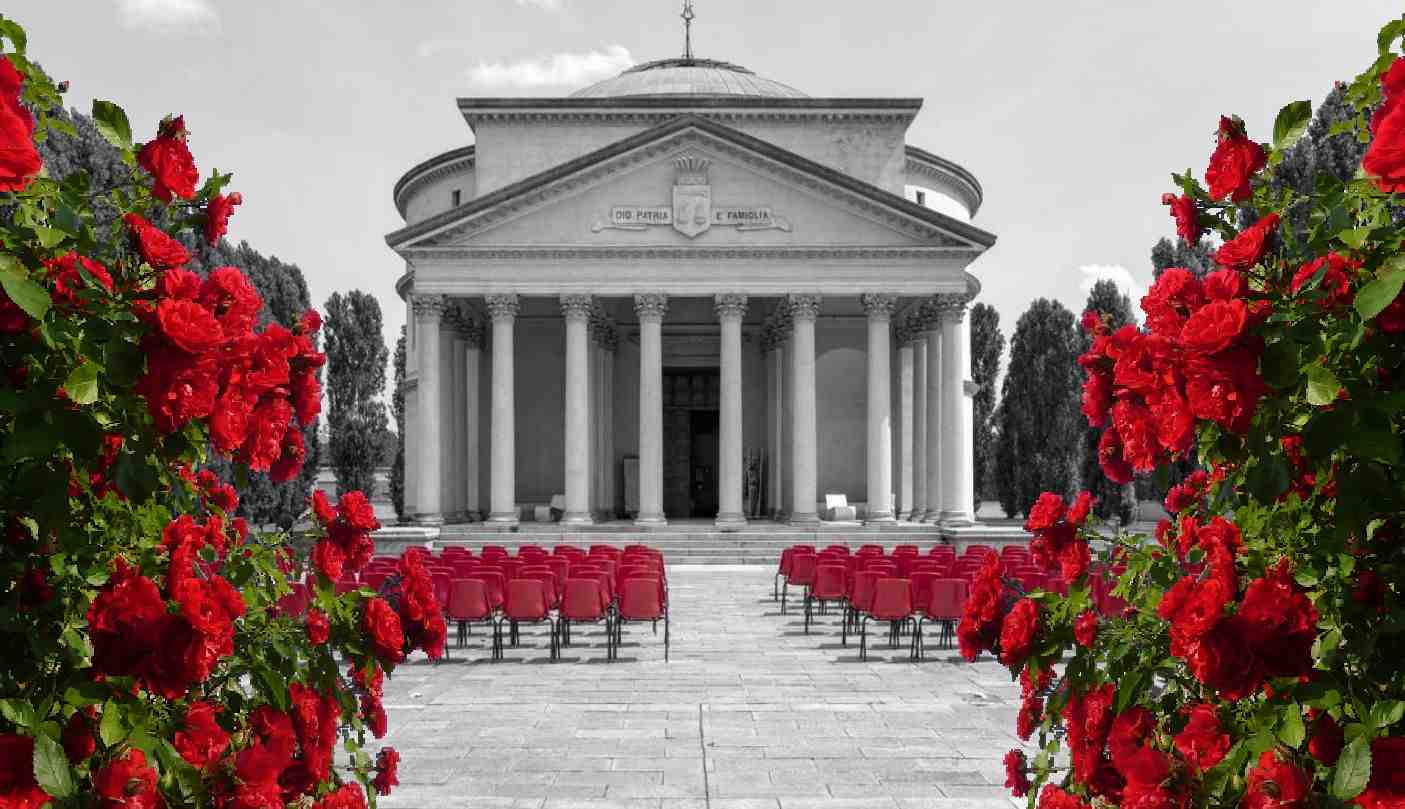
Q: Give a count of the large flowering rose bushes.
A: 2